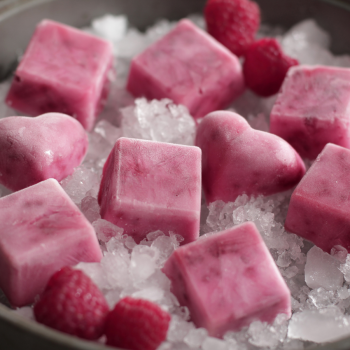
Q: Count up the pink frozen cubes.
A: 7